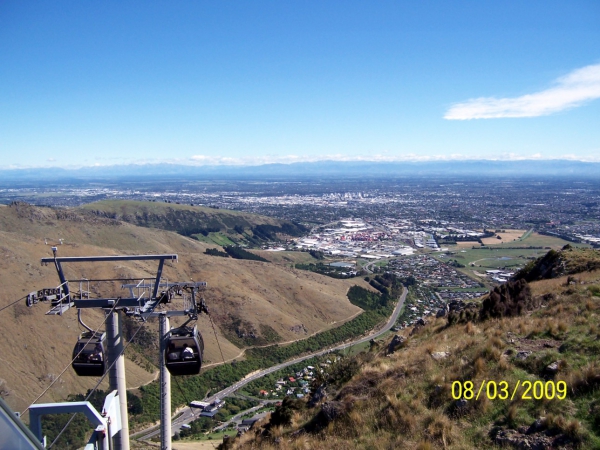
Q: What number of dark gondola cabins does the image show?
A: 2